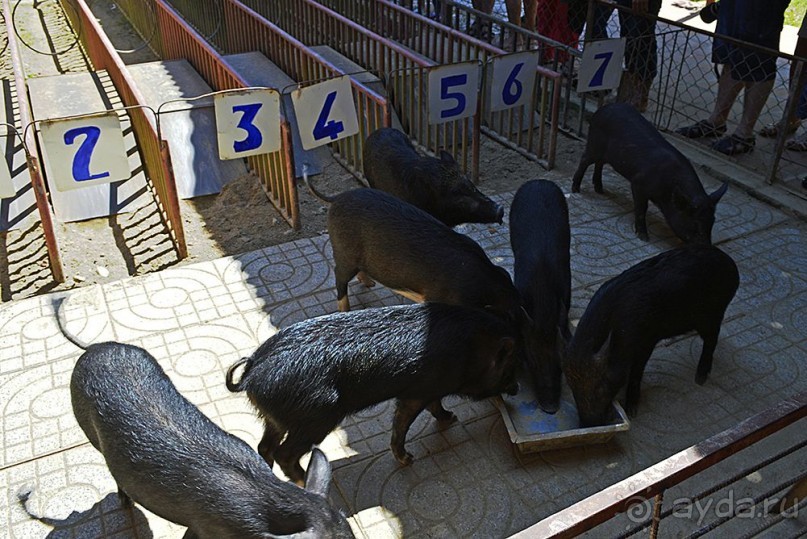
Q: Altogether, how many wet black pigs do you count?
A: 7